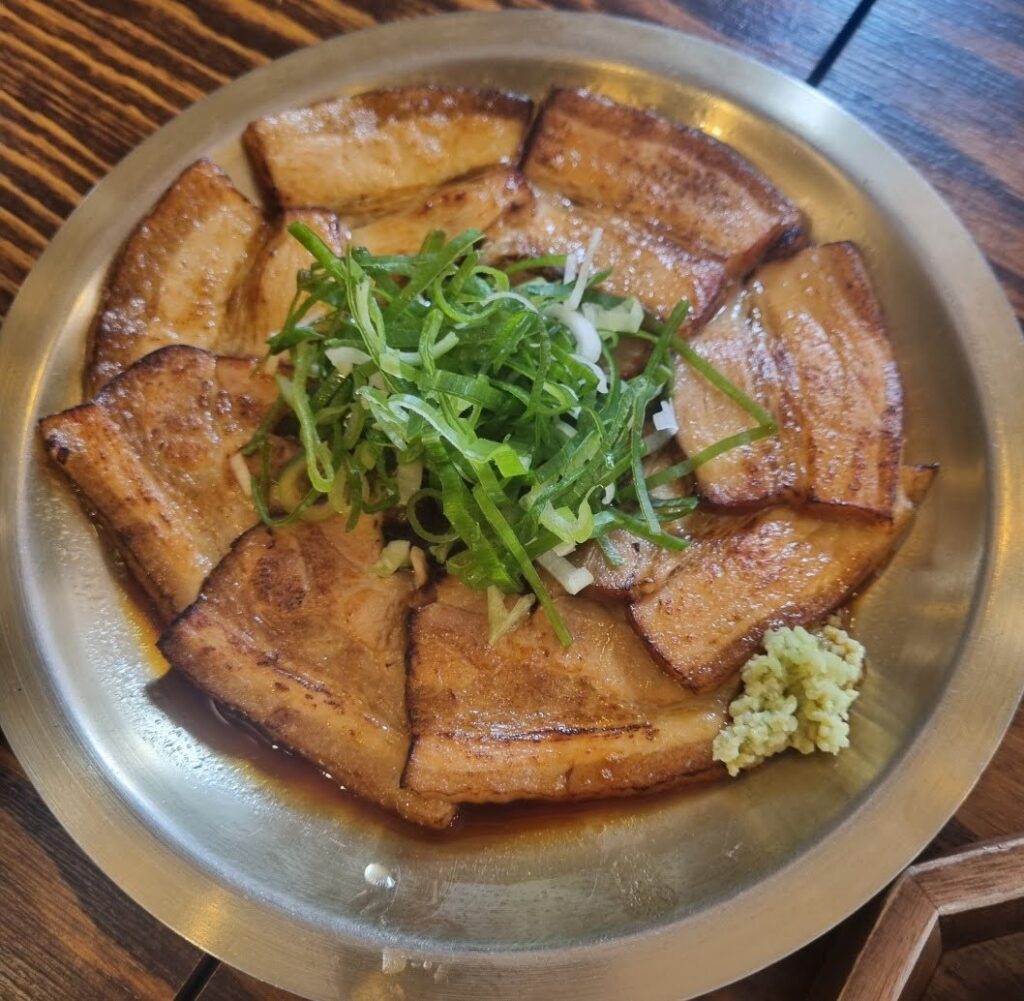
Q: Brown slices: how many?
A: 8